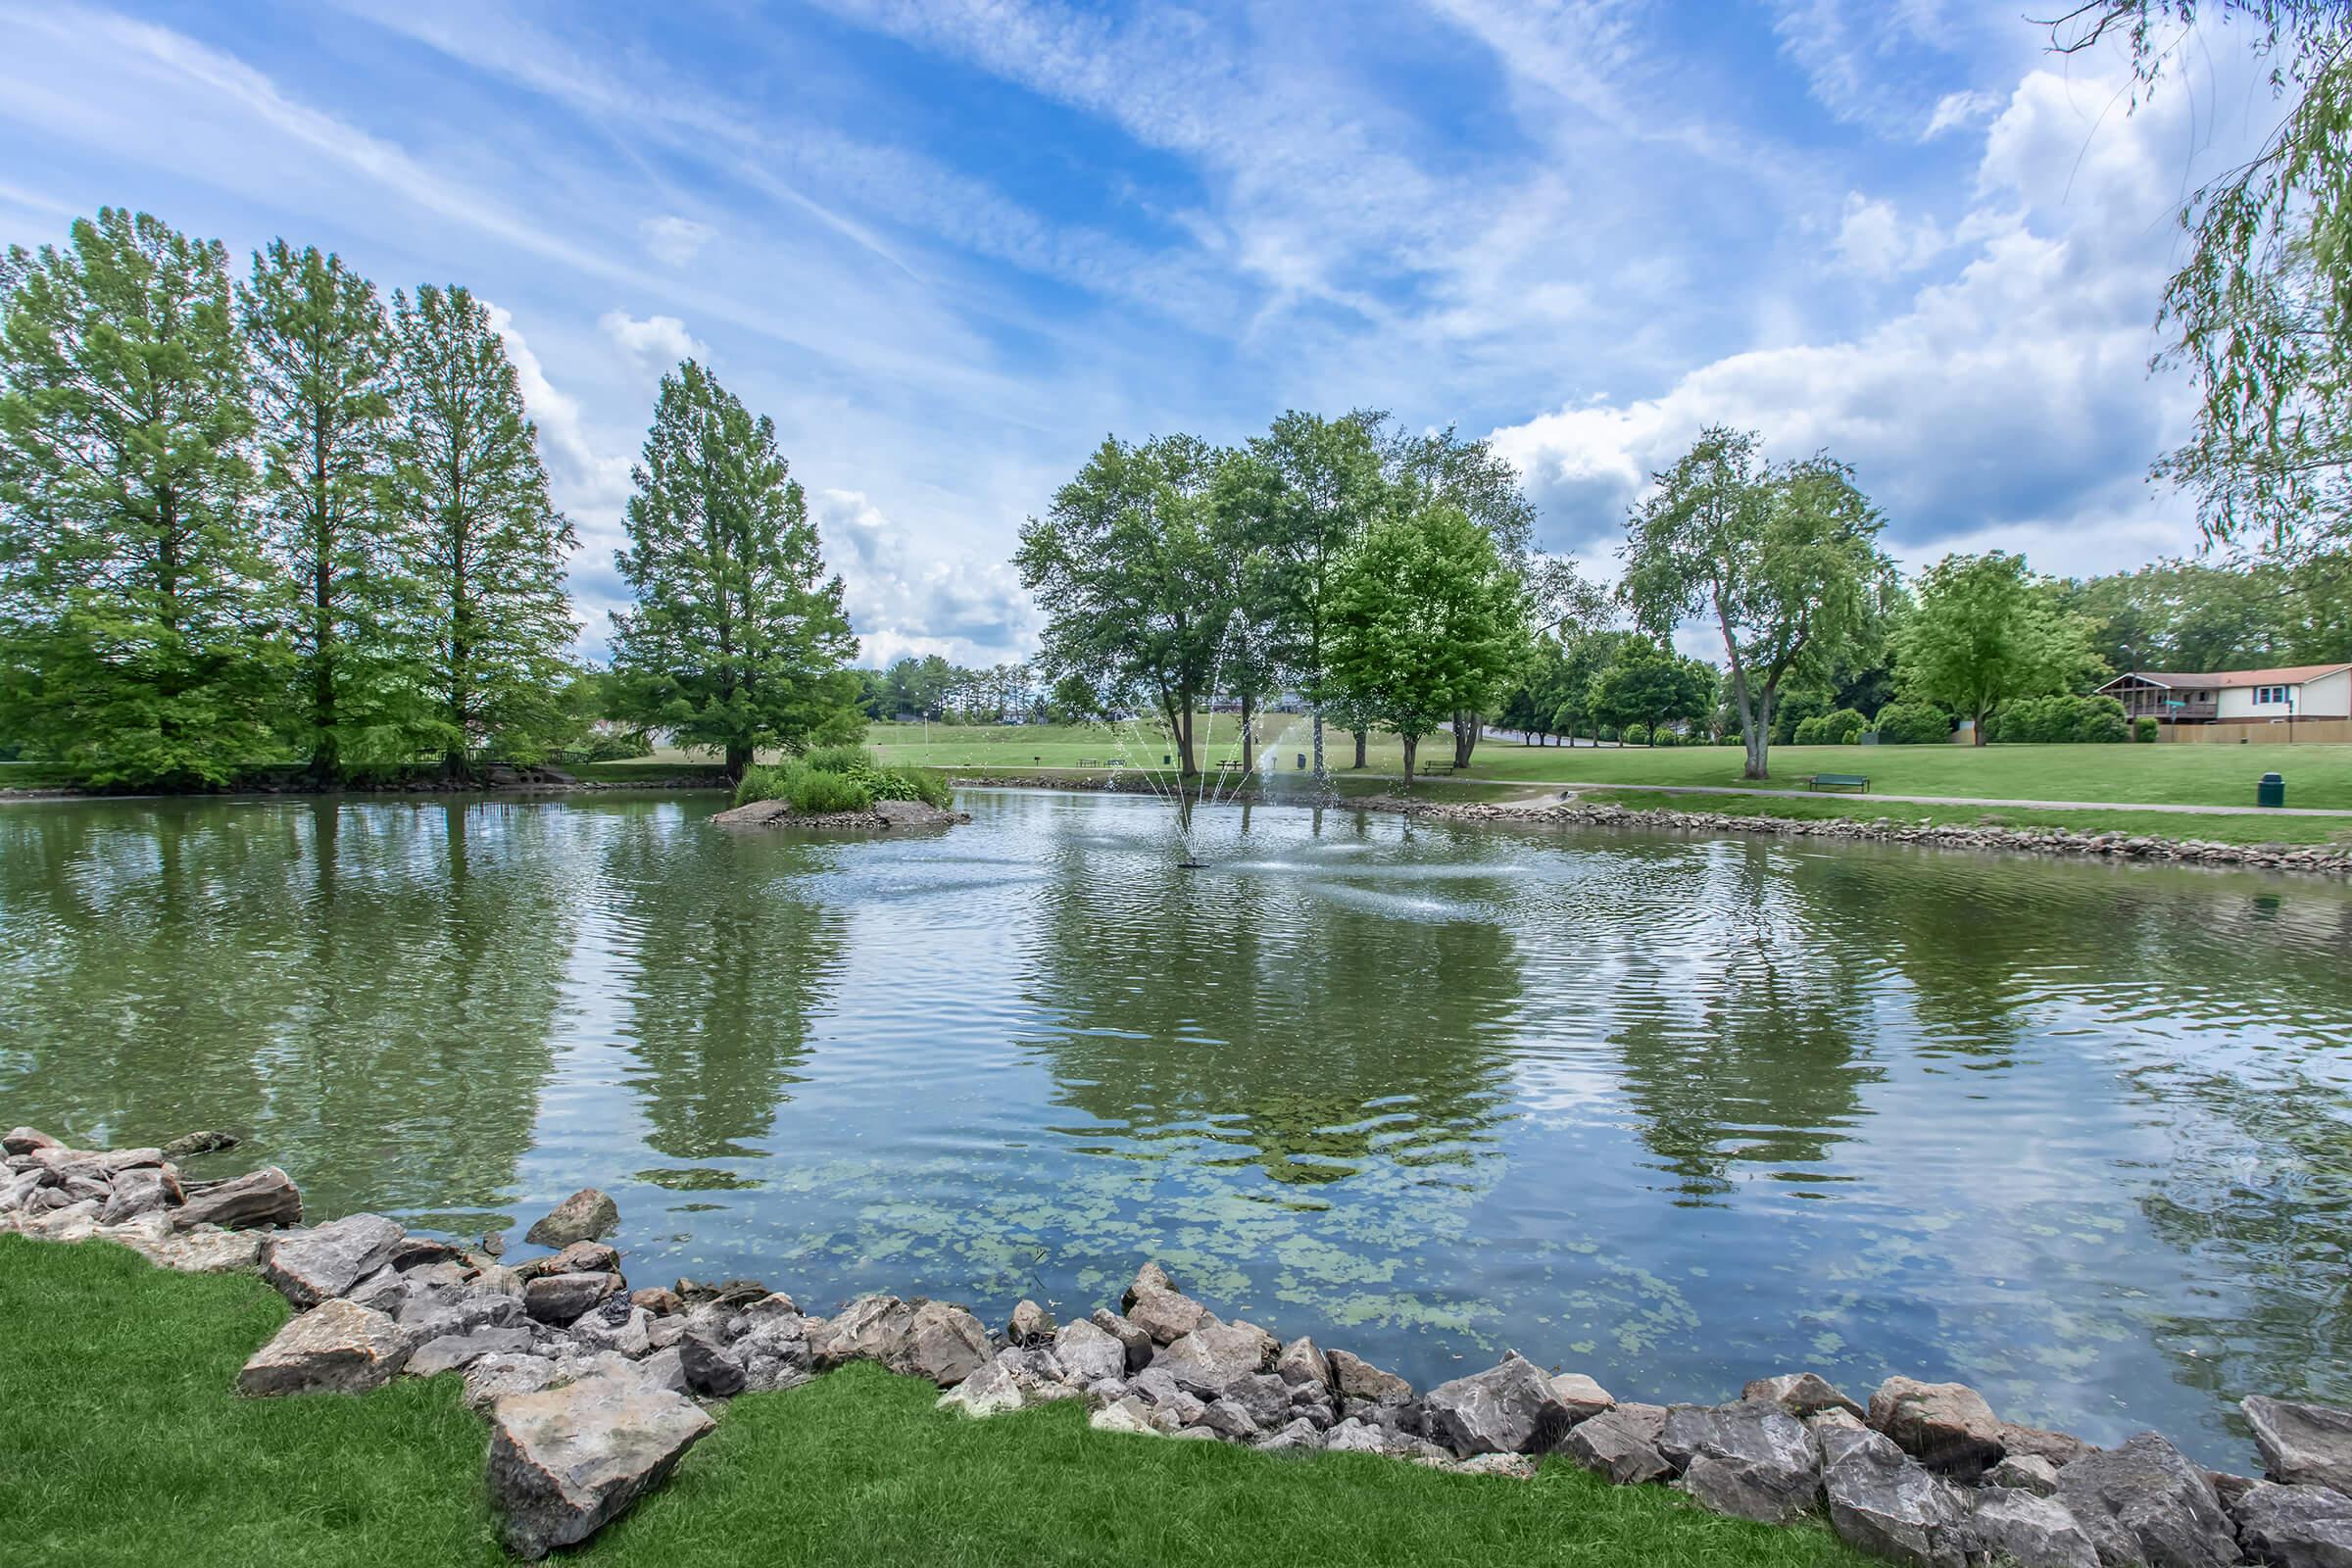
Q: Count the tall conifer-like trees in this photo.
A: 4